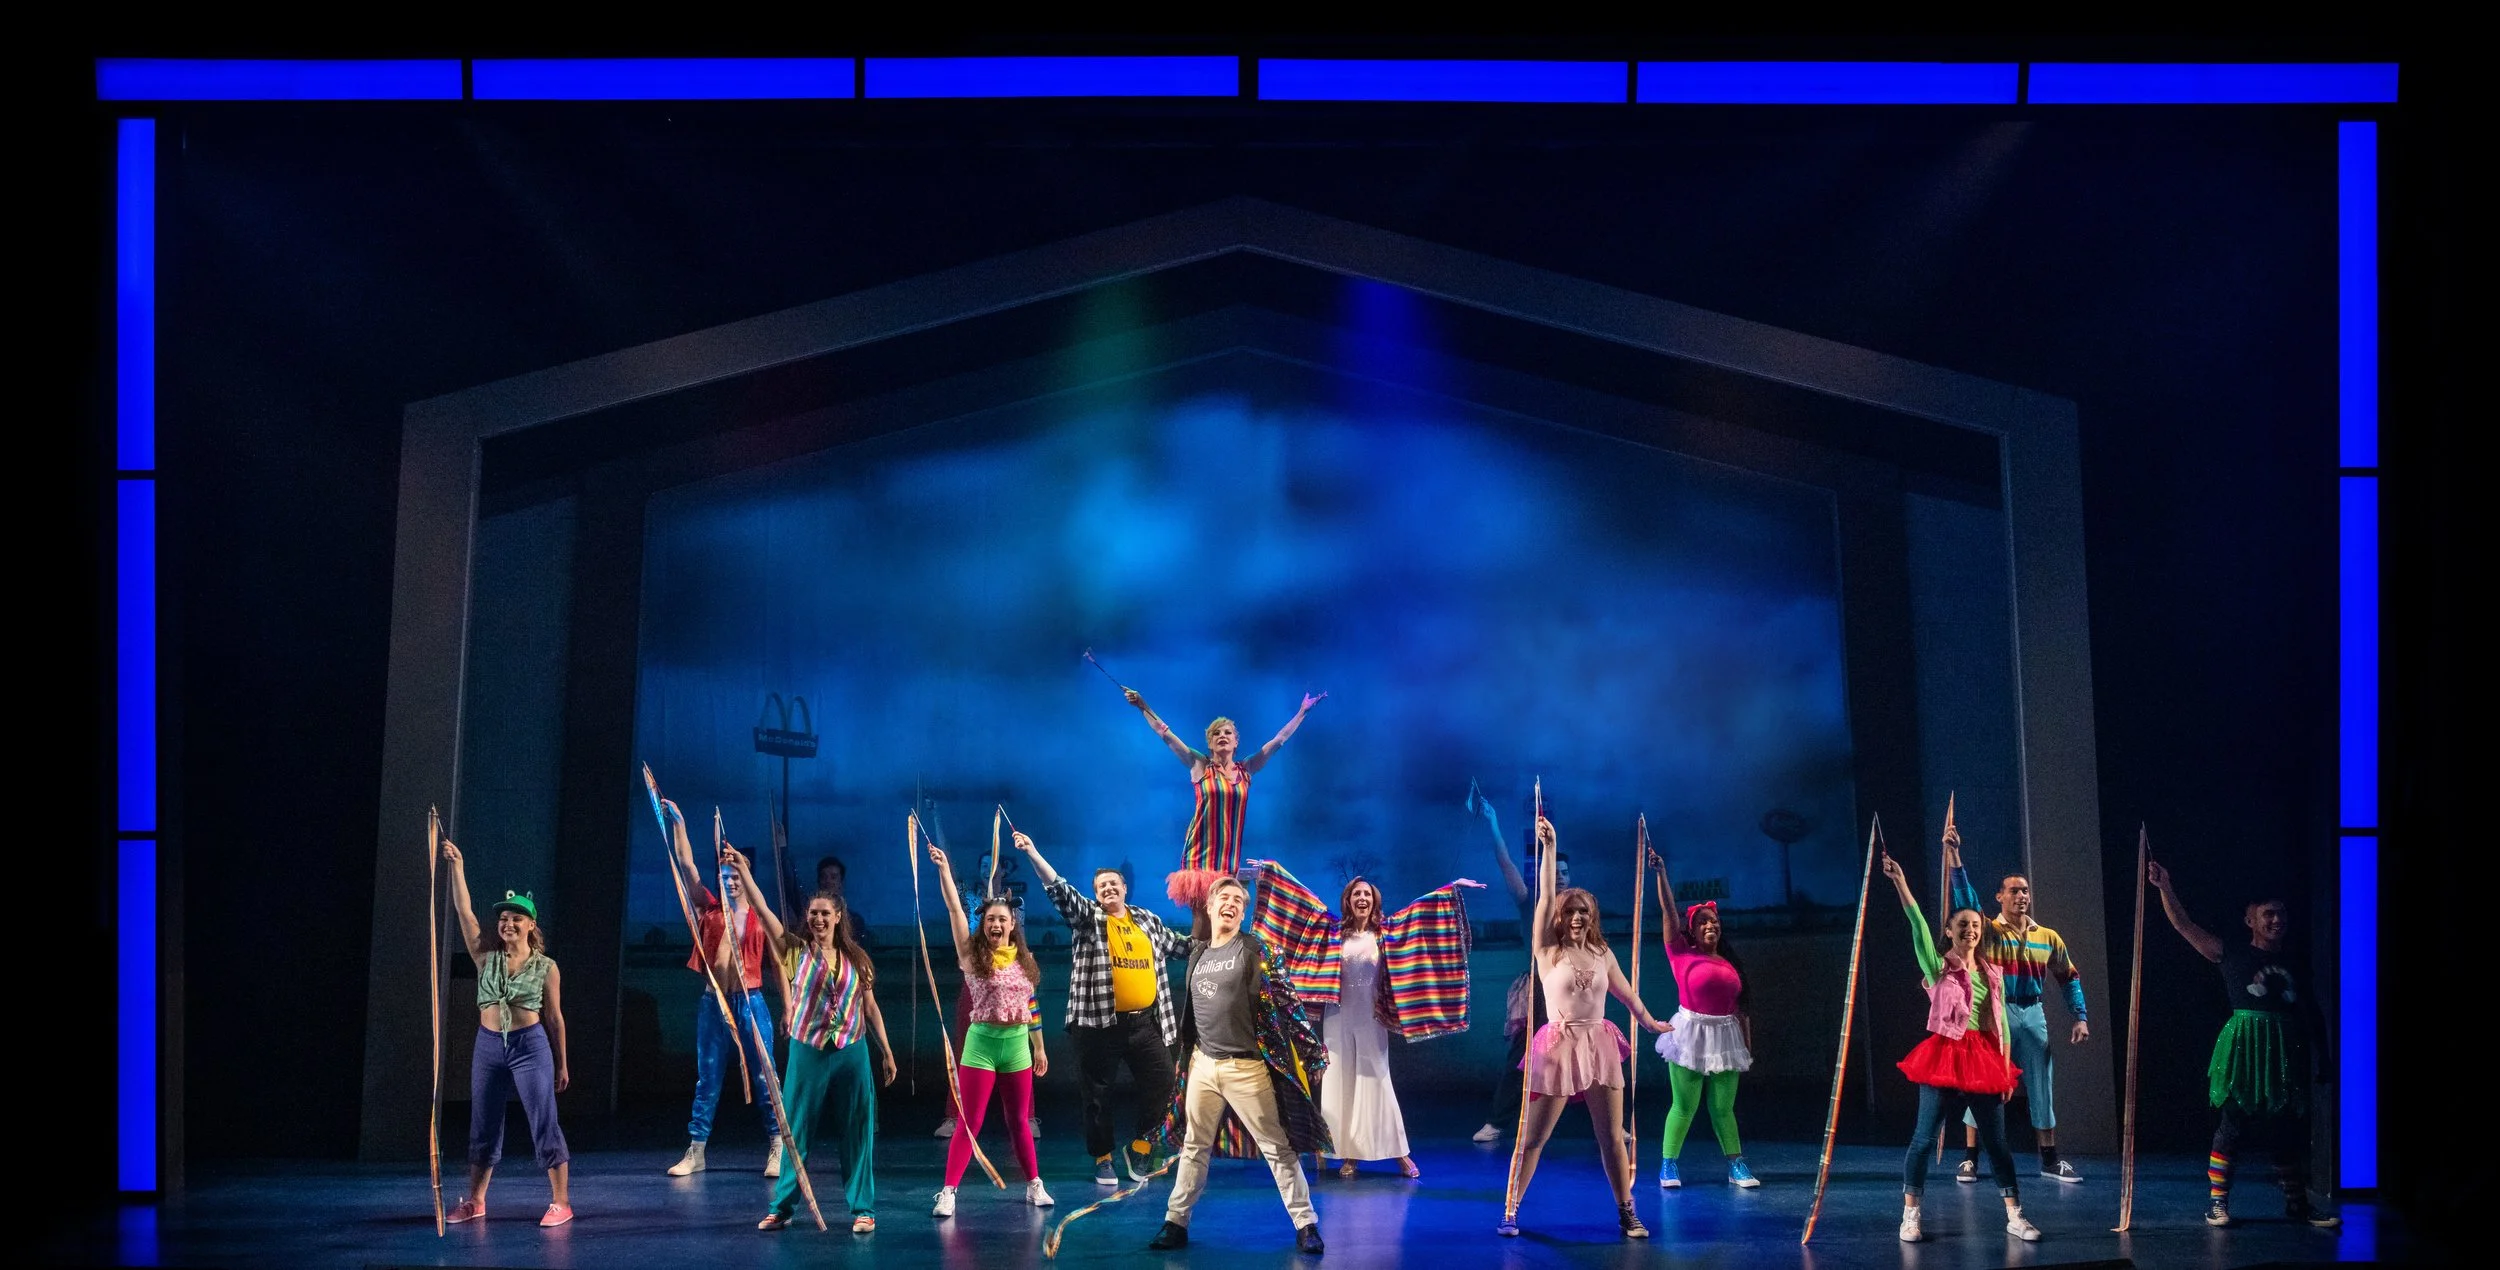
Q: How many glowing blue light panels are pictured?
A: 12